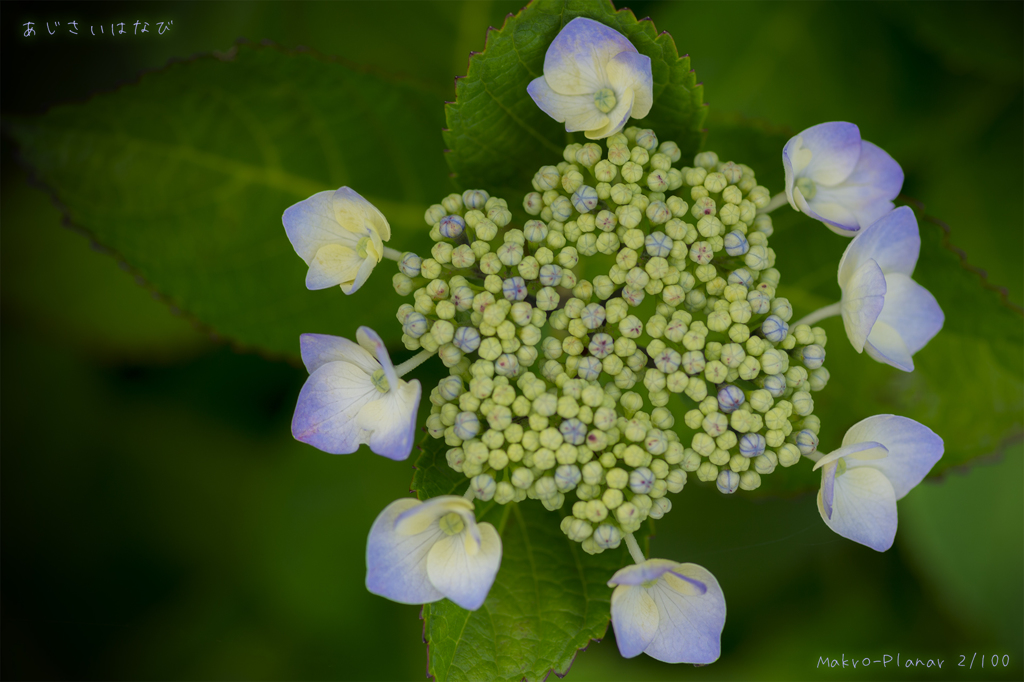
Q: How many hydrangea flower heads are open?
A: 8